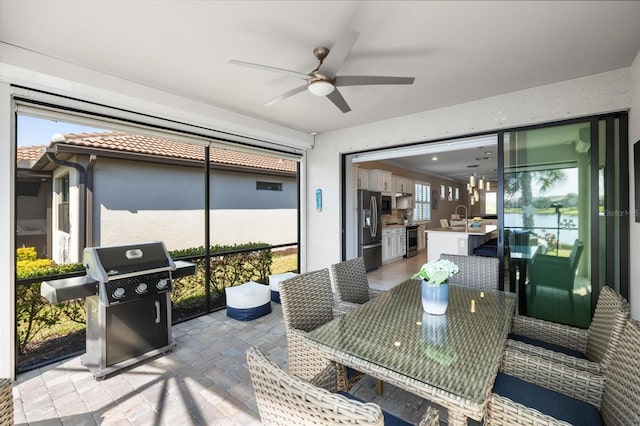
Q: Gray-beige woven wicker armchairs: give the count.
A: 6